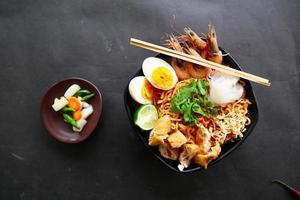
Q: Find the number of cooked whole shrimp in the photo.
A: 4